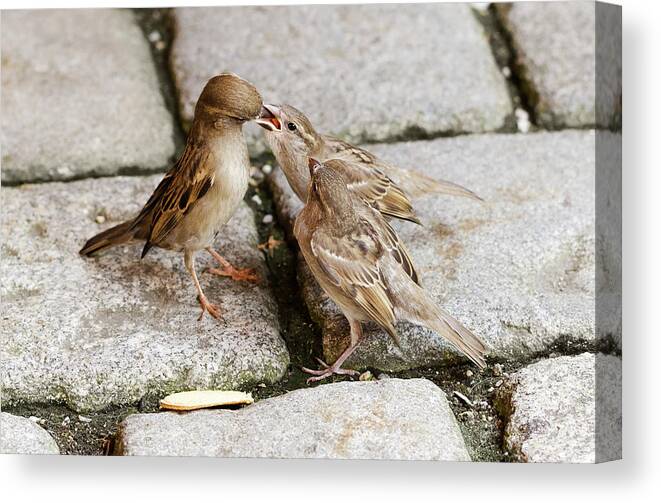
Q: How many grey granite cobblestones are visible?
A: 8